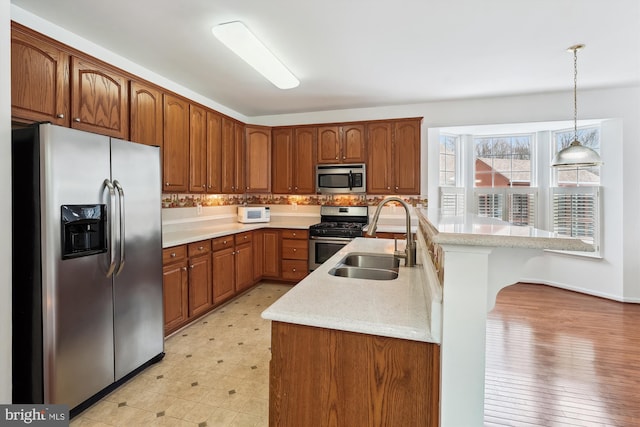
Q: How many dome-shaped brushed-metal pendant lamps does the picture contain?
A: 1